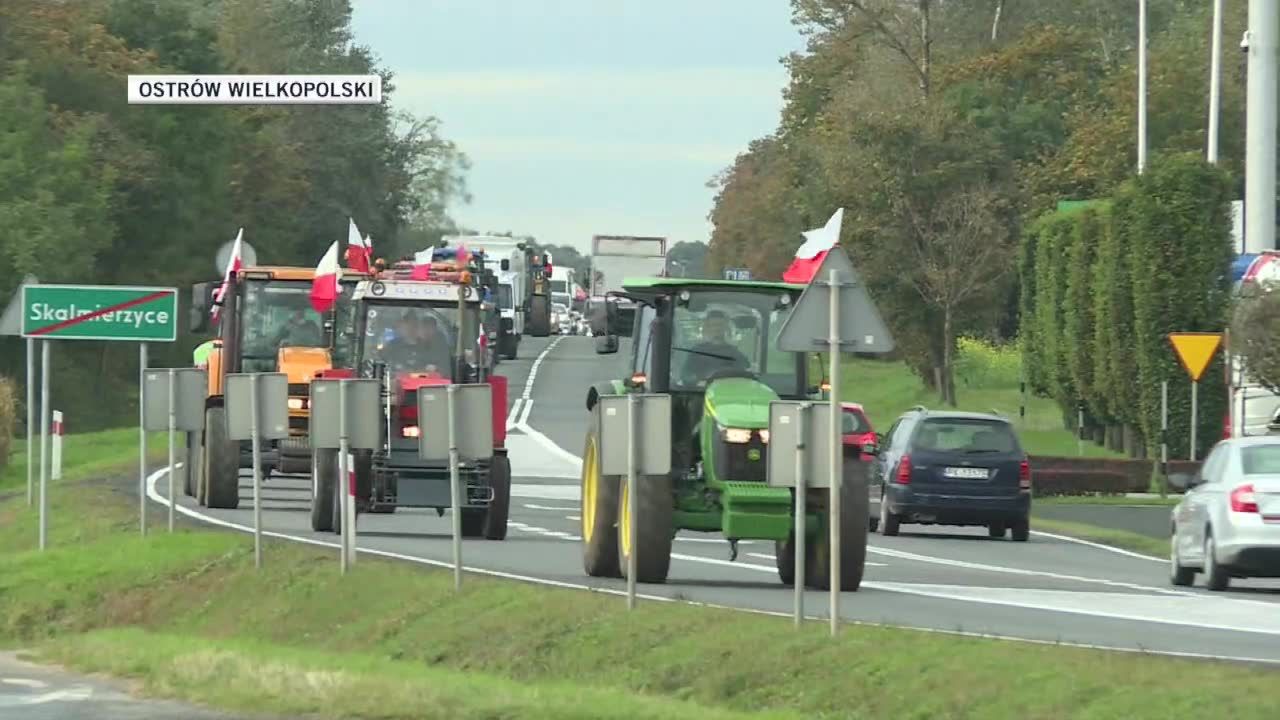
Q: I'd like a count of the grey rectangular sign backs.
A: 6